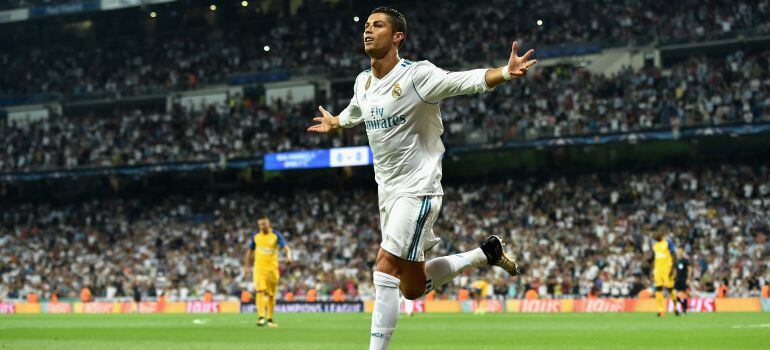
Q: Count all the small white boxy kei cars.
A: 0